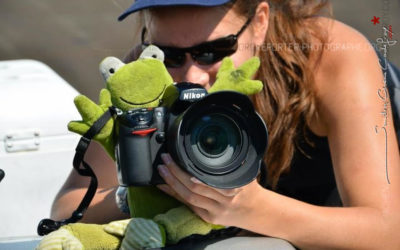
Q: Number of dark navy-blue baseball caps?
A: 1